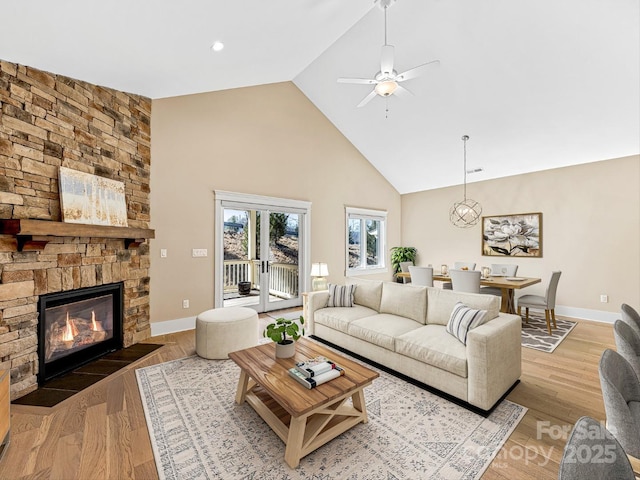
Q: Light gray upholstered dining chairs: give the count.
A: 6